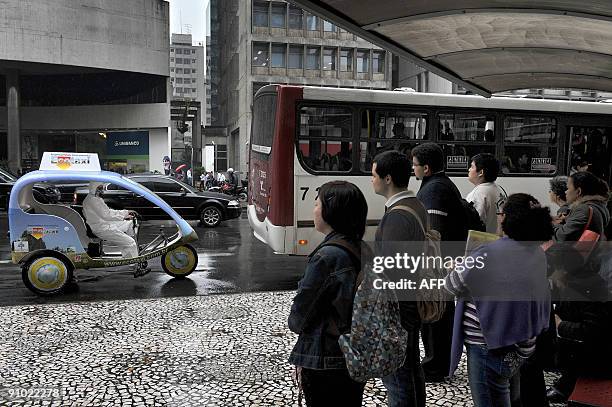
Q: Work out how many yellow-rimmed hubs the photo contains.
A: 2